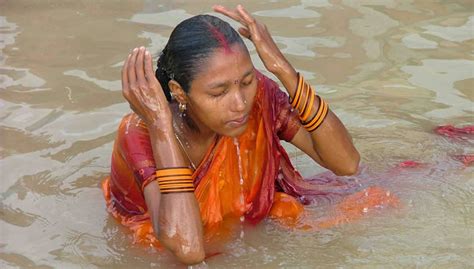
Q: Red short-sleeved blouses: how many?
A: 1